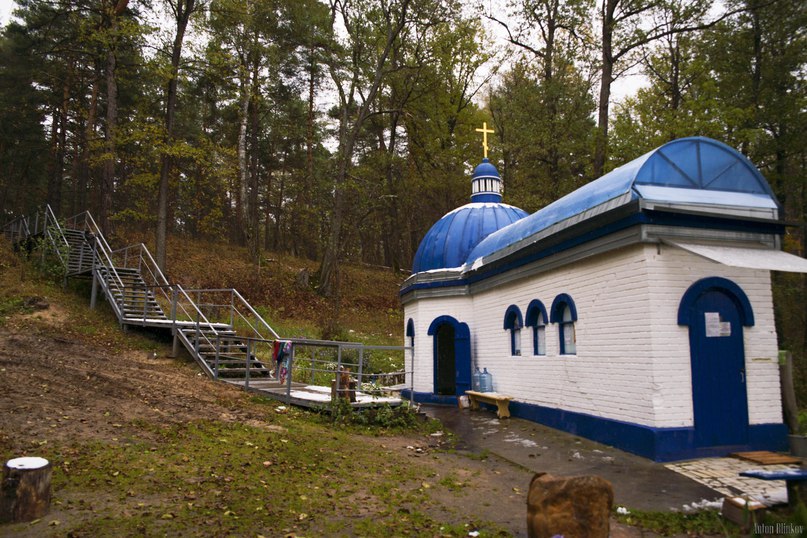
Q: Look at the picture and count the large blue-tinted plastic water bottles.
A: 2